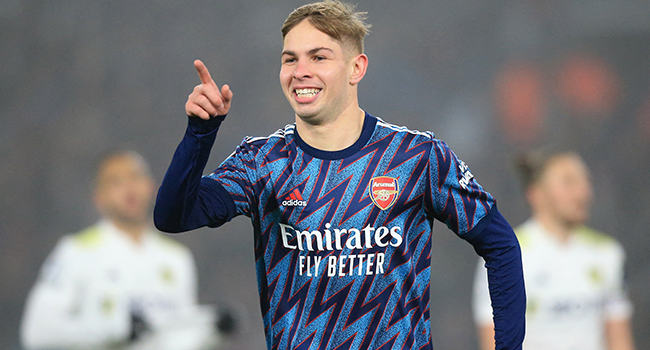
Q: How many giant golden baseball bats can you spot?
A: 0